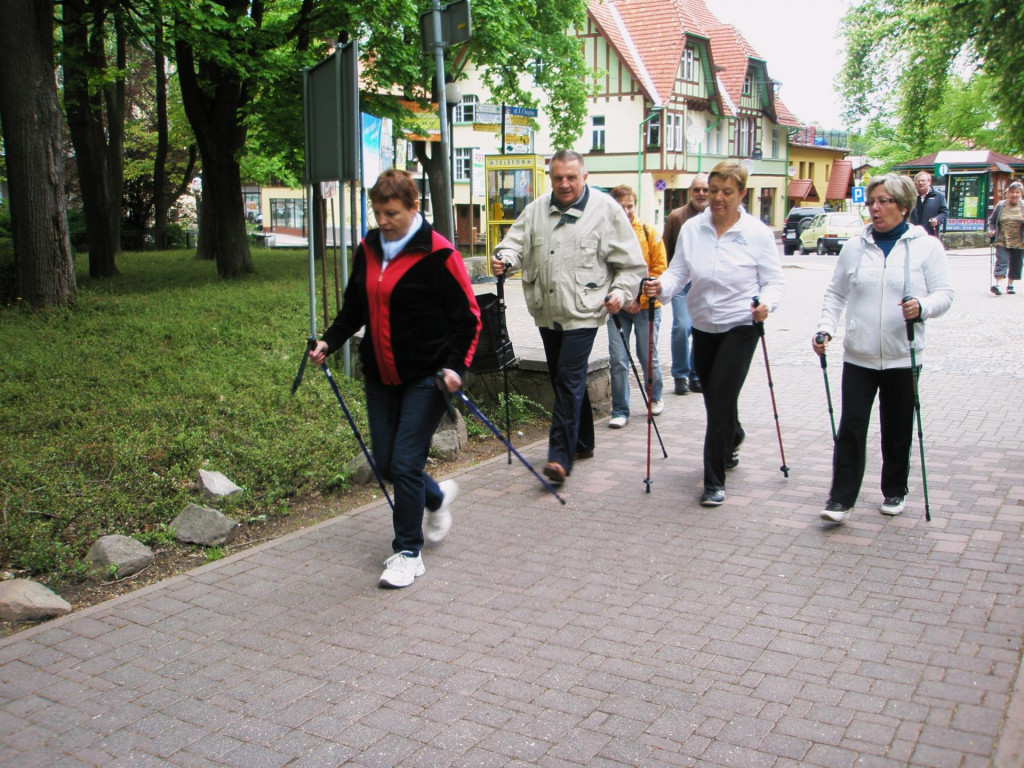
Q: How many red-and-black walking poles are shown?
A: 2